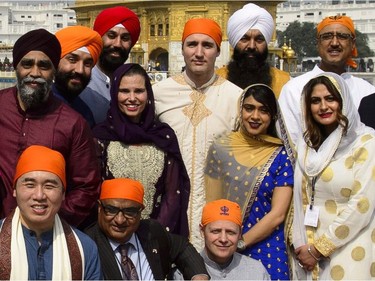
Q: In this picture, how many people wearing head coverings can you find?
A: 12